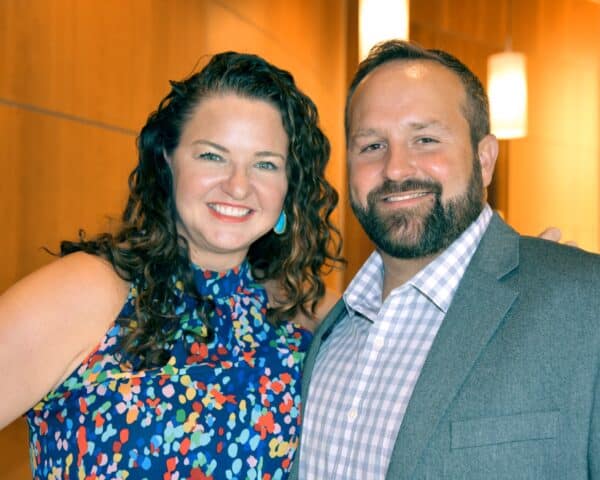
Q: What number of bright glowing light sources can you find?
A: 2